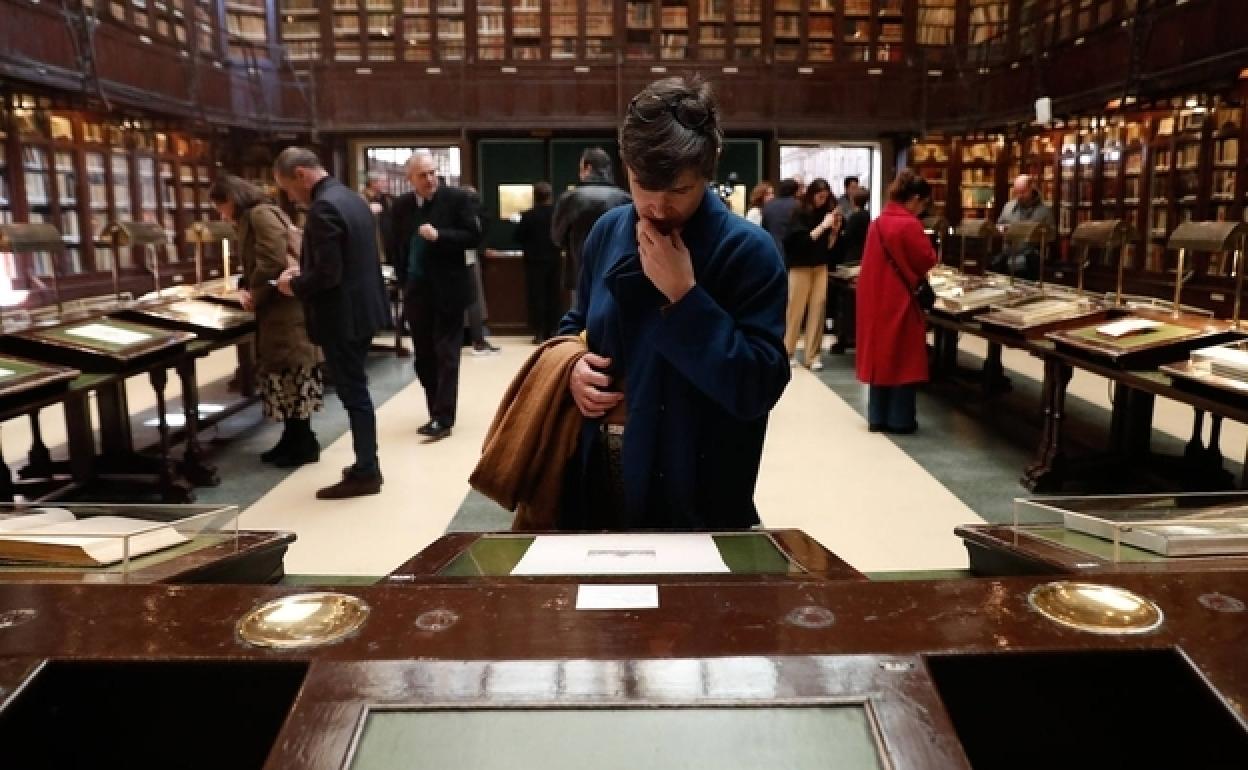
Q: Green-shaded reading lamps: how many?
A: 8